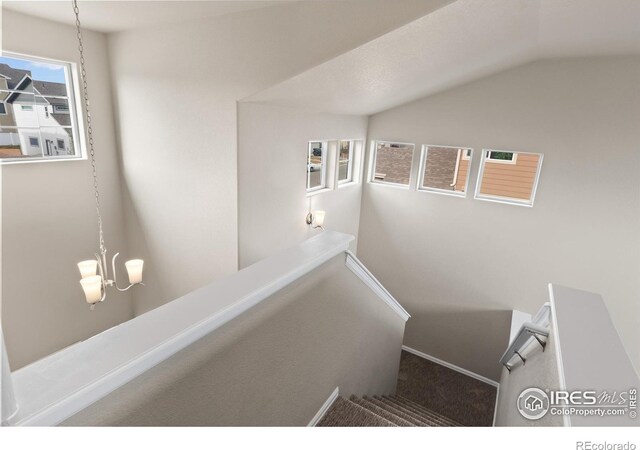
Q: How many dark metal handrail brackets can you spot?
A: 3